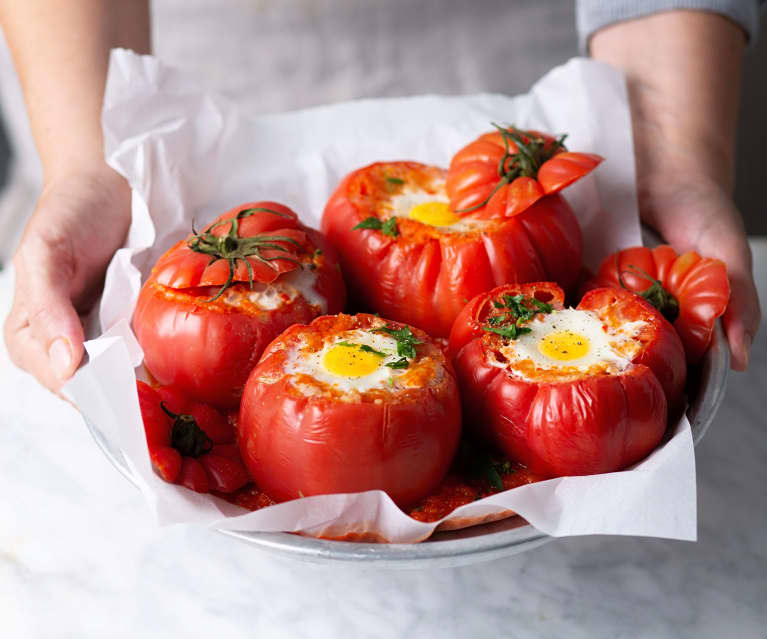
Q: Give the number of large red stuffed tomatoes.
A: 4